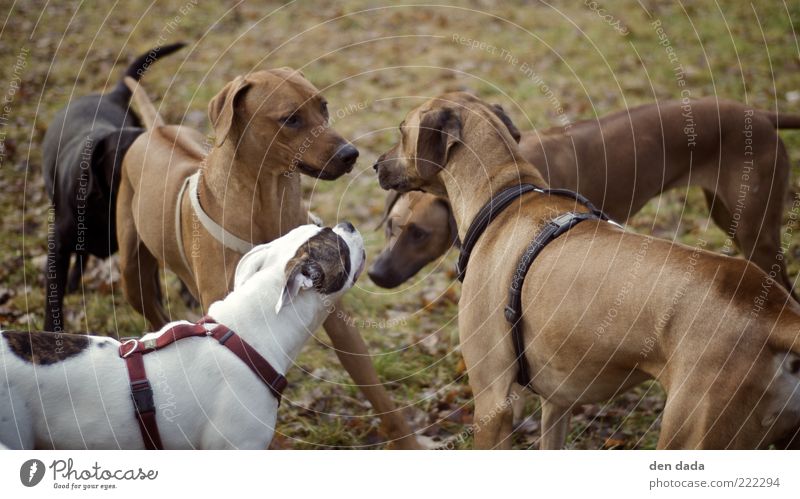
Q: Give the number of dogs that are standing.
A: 5